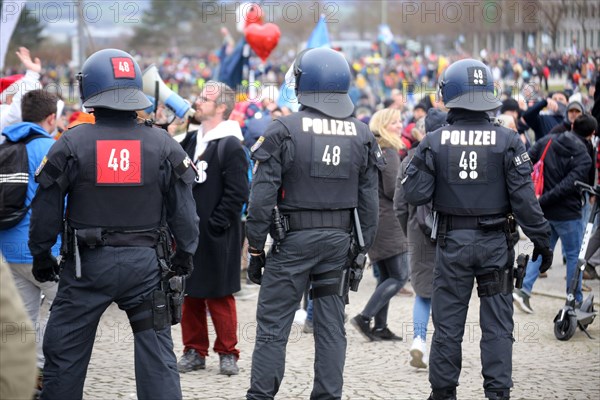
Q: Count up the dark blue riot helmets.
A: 3